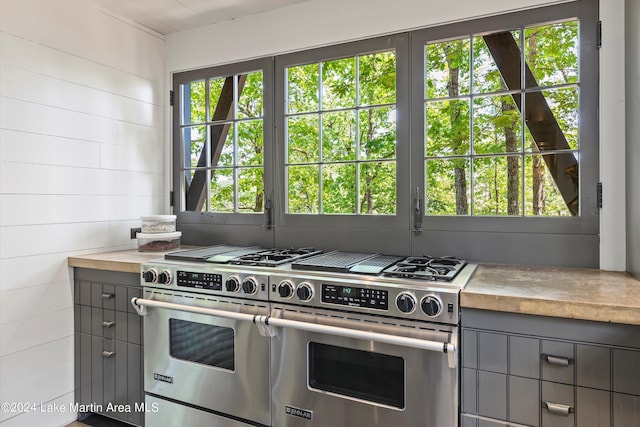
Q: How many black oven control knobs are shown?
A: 8